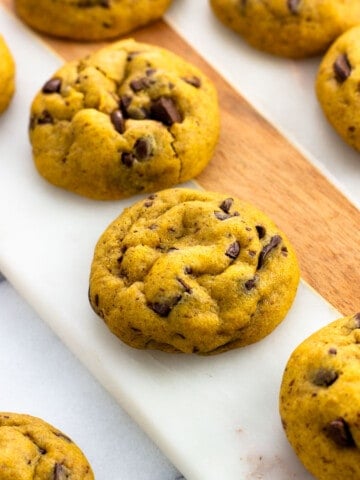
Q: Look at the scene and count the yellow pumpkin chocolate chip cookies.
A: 8